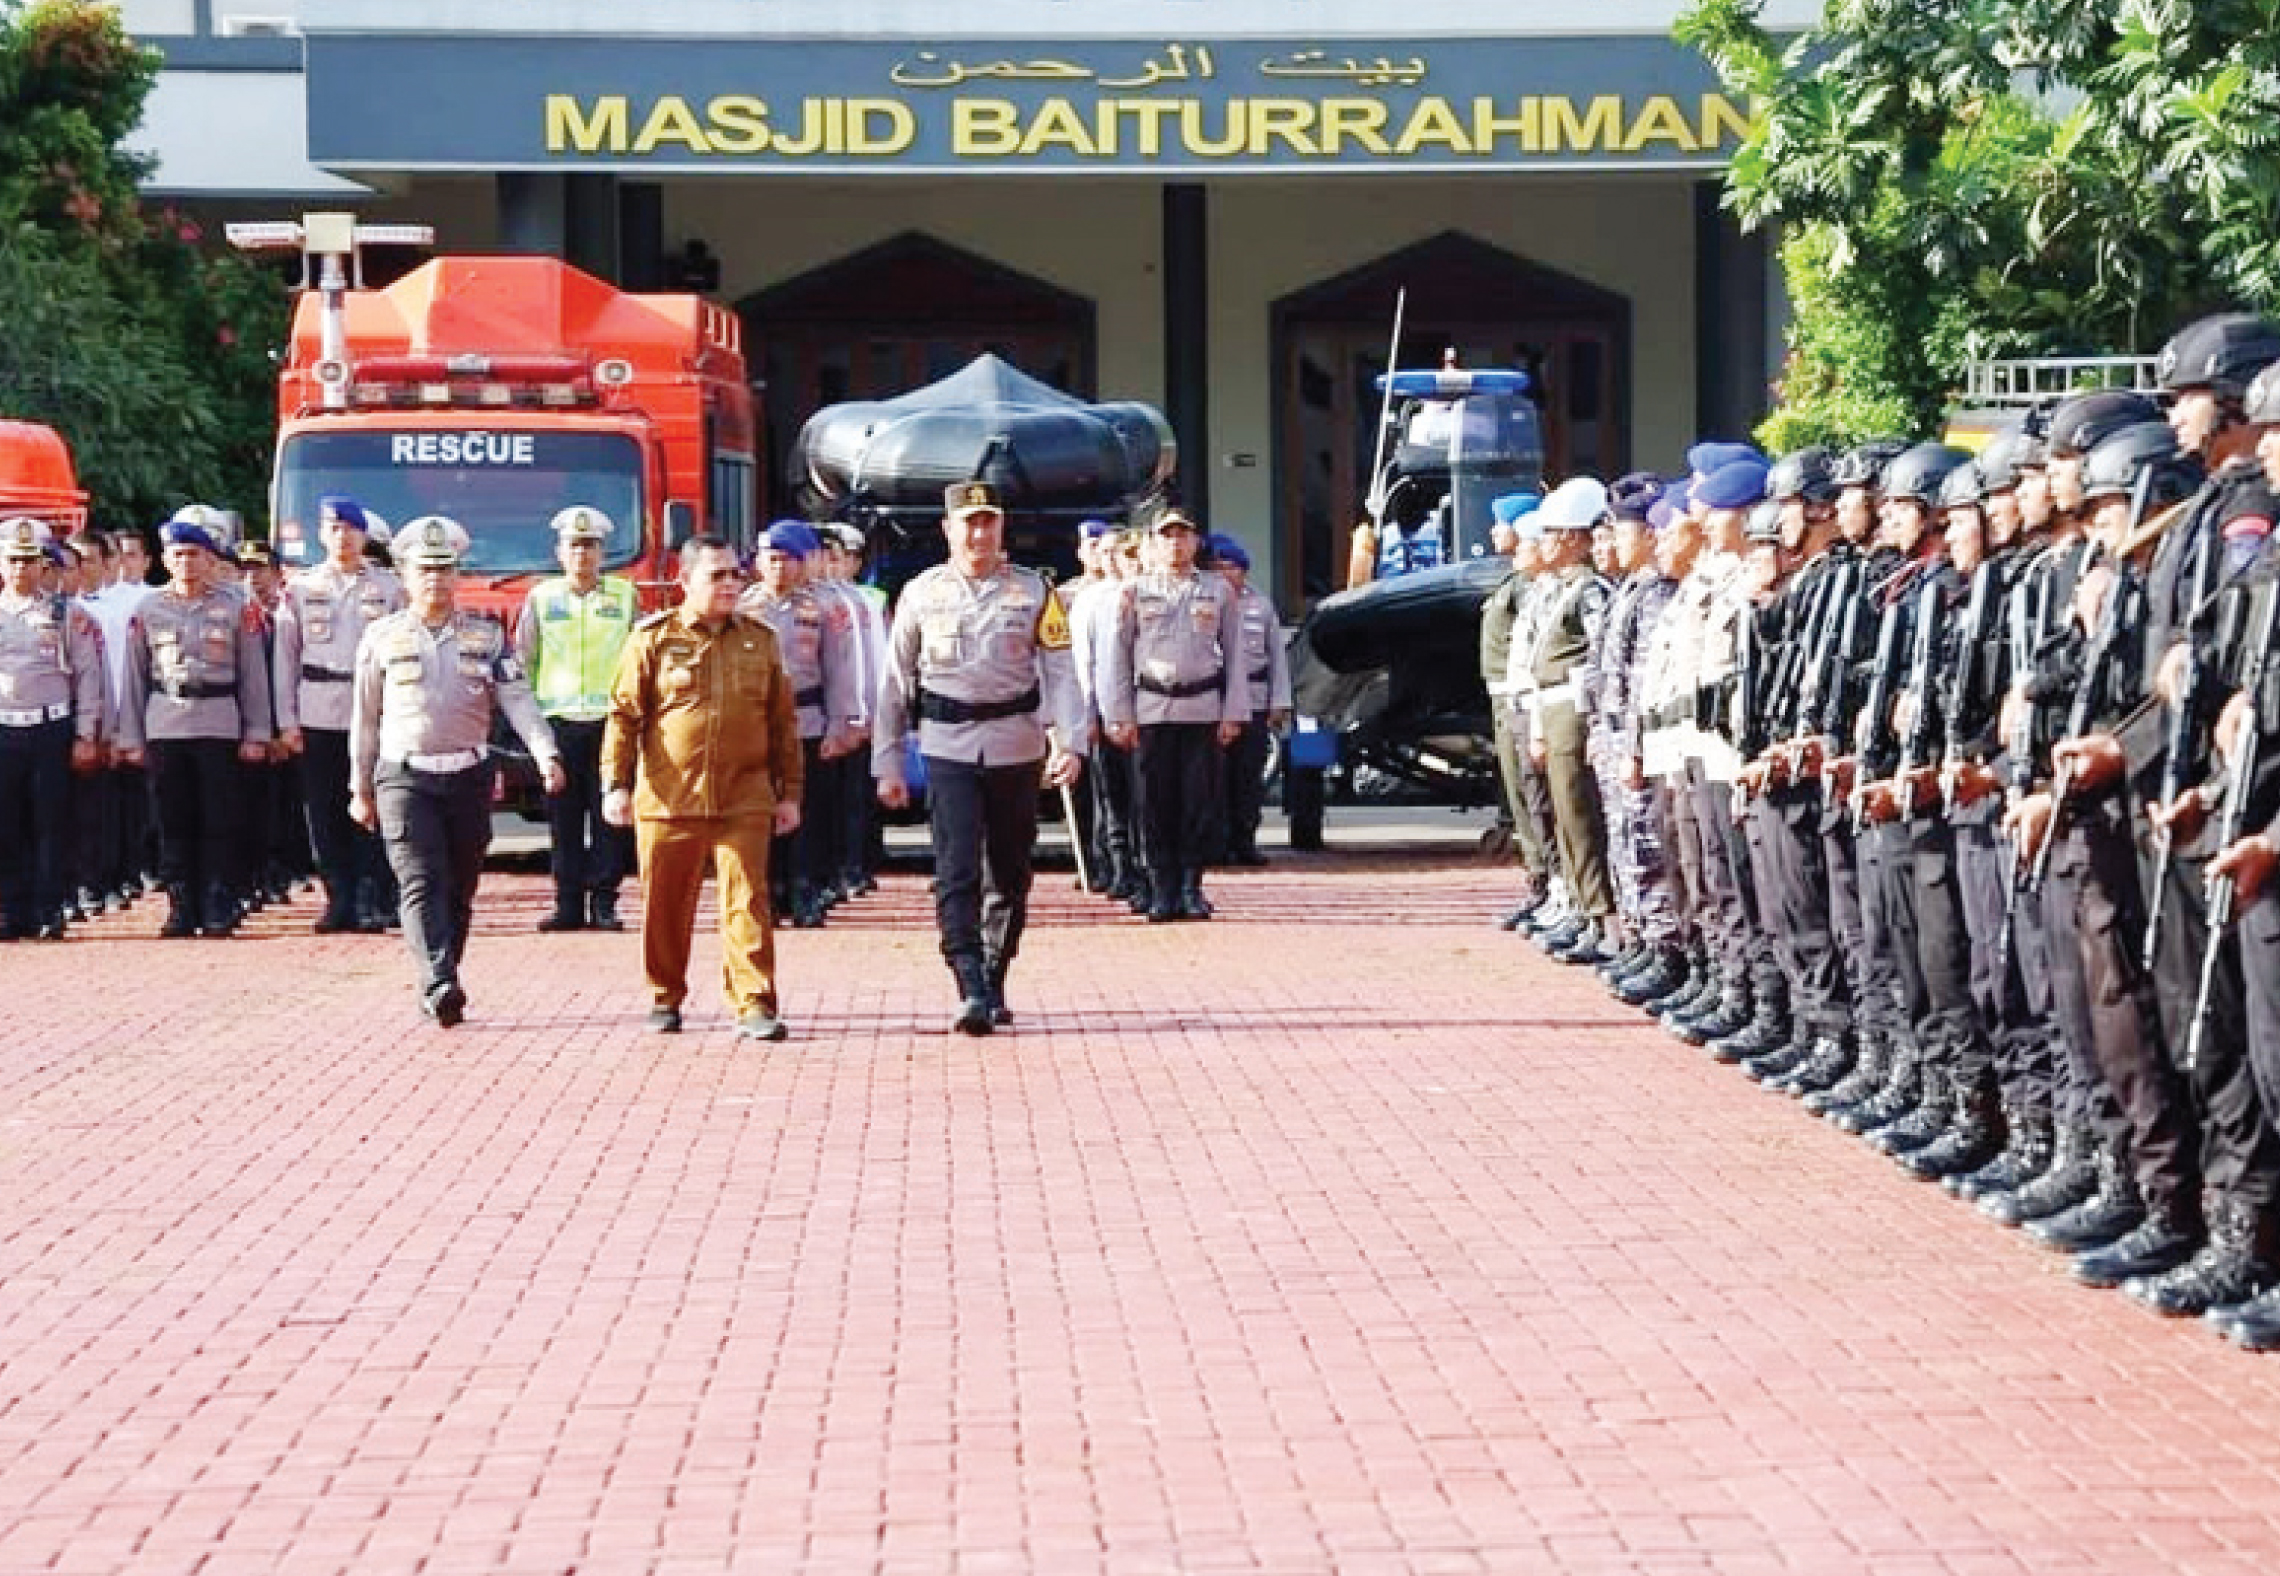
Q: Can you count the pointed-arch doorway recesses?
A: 2